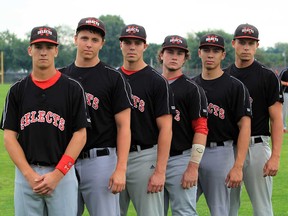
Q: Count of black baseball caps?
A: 6